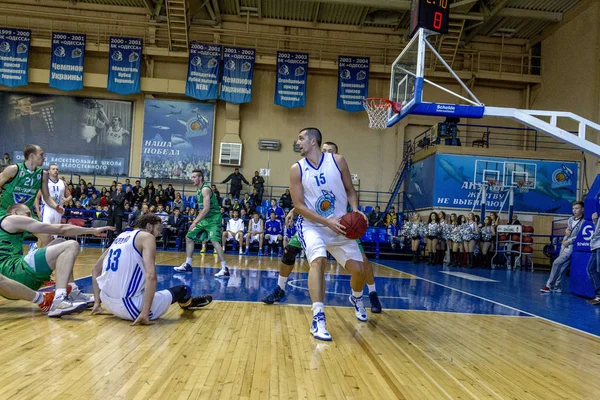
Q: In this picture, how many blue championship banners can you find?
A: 7